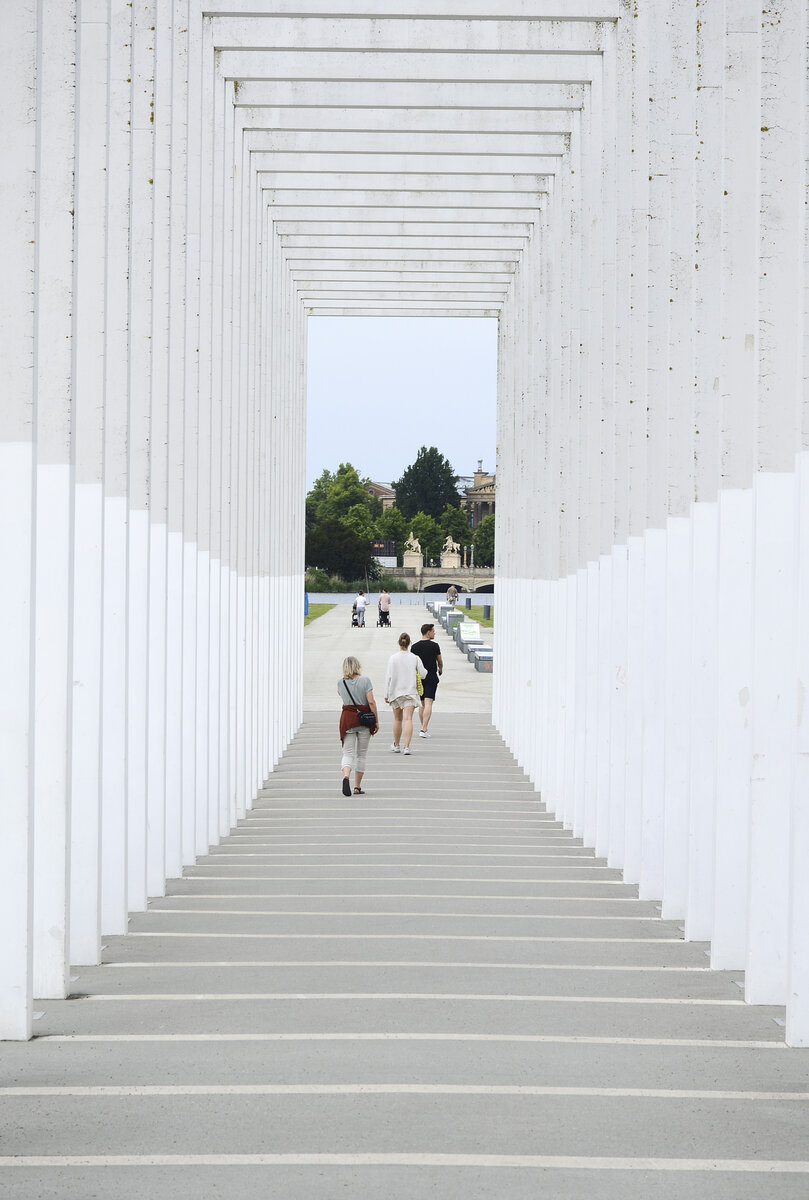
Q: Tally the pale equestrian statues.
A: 2